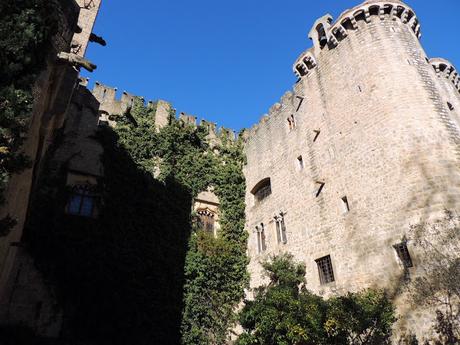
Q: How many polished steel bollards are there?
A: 0